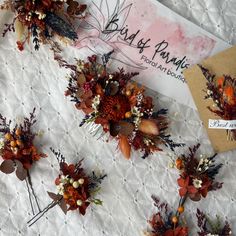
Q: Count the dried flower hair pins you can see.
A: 5